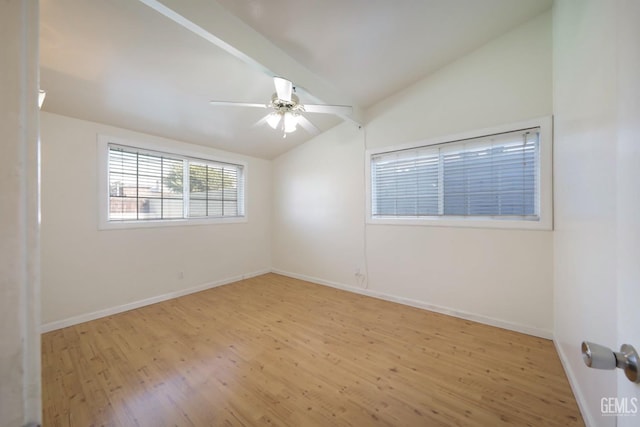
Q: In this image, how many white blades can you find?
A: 5